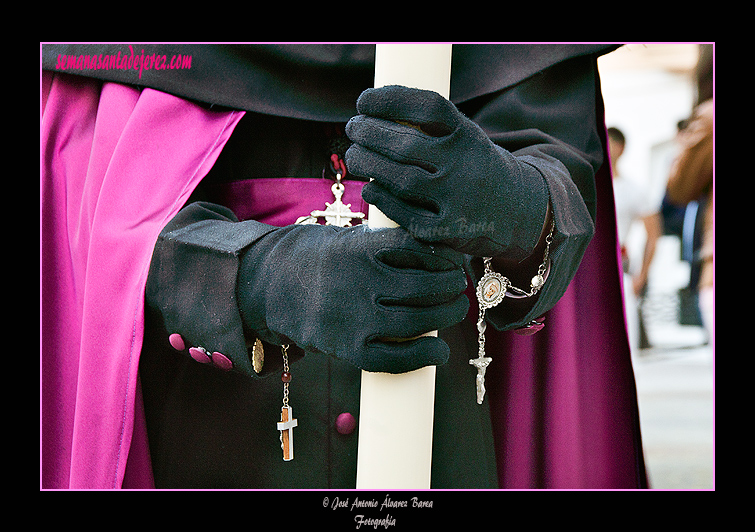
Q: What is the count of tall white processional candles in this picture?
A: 1